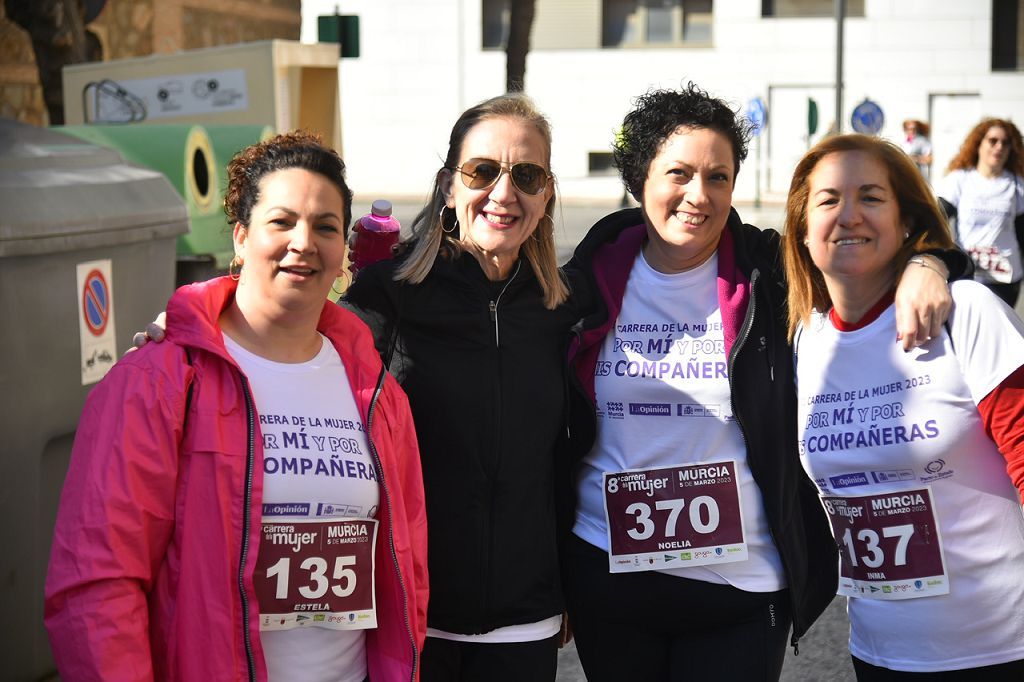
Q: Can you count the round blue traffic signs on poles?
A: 2